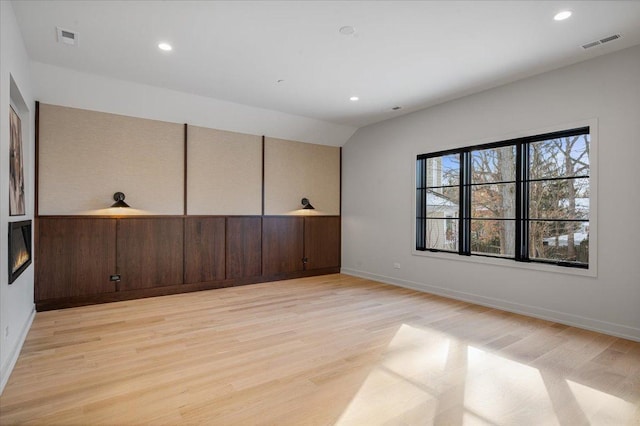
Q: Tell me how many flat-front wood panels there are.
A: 6